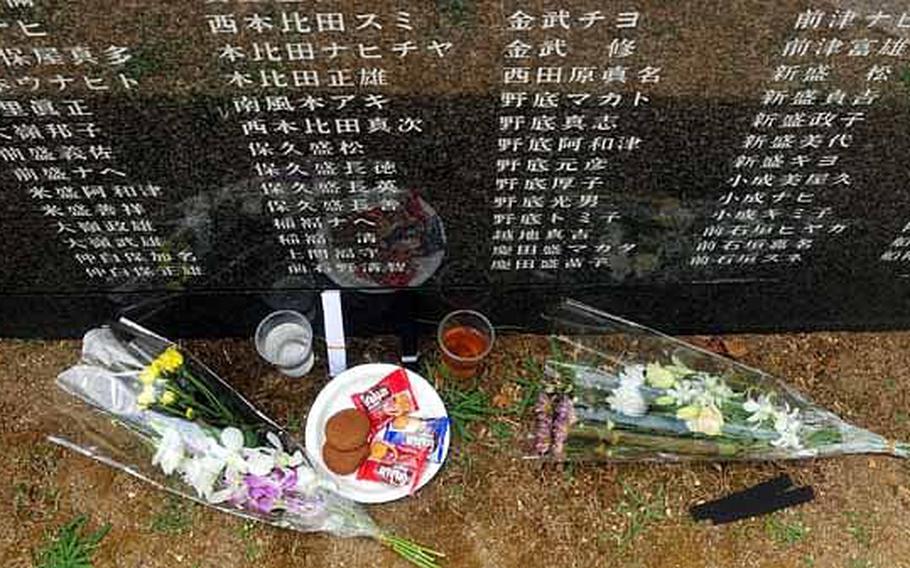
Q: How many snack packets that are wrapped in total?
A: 3